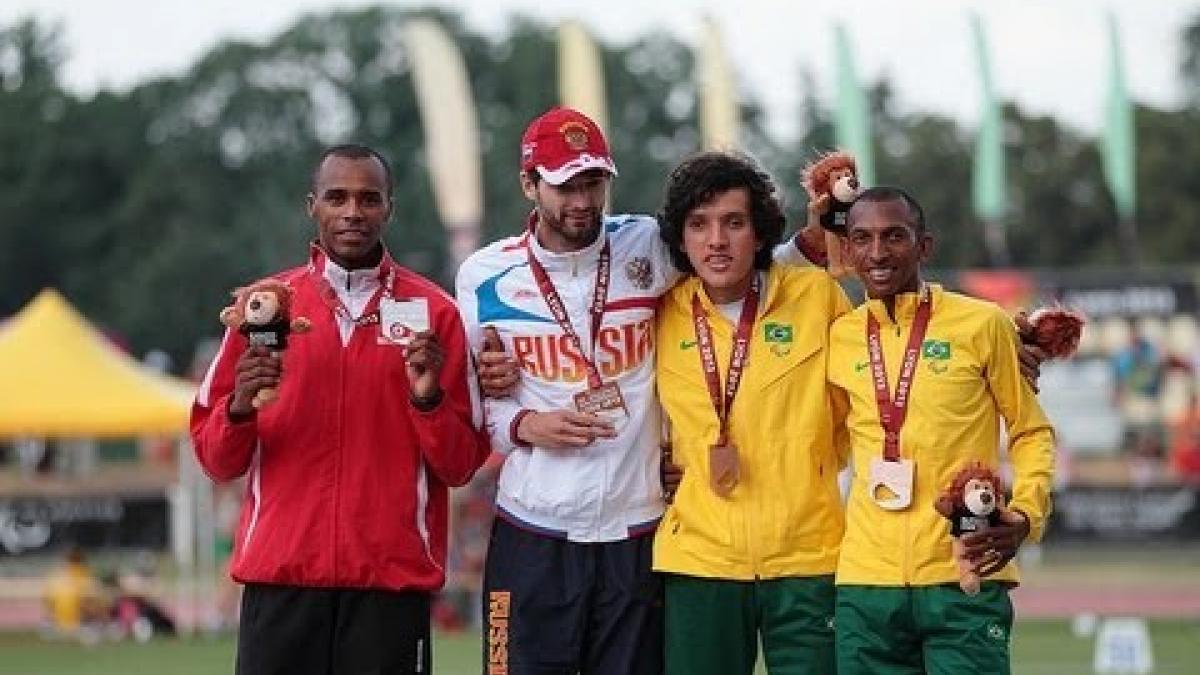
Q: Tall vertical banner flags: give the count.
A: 6